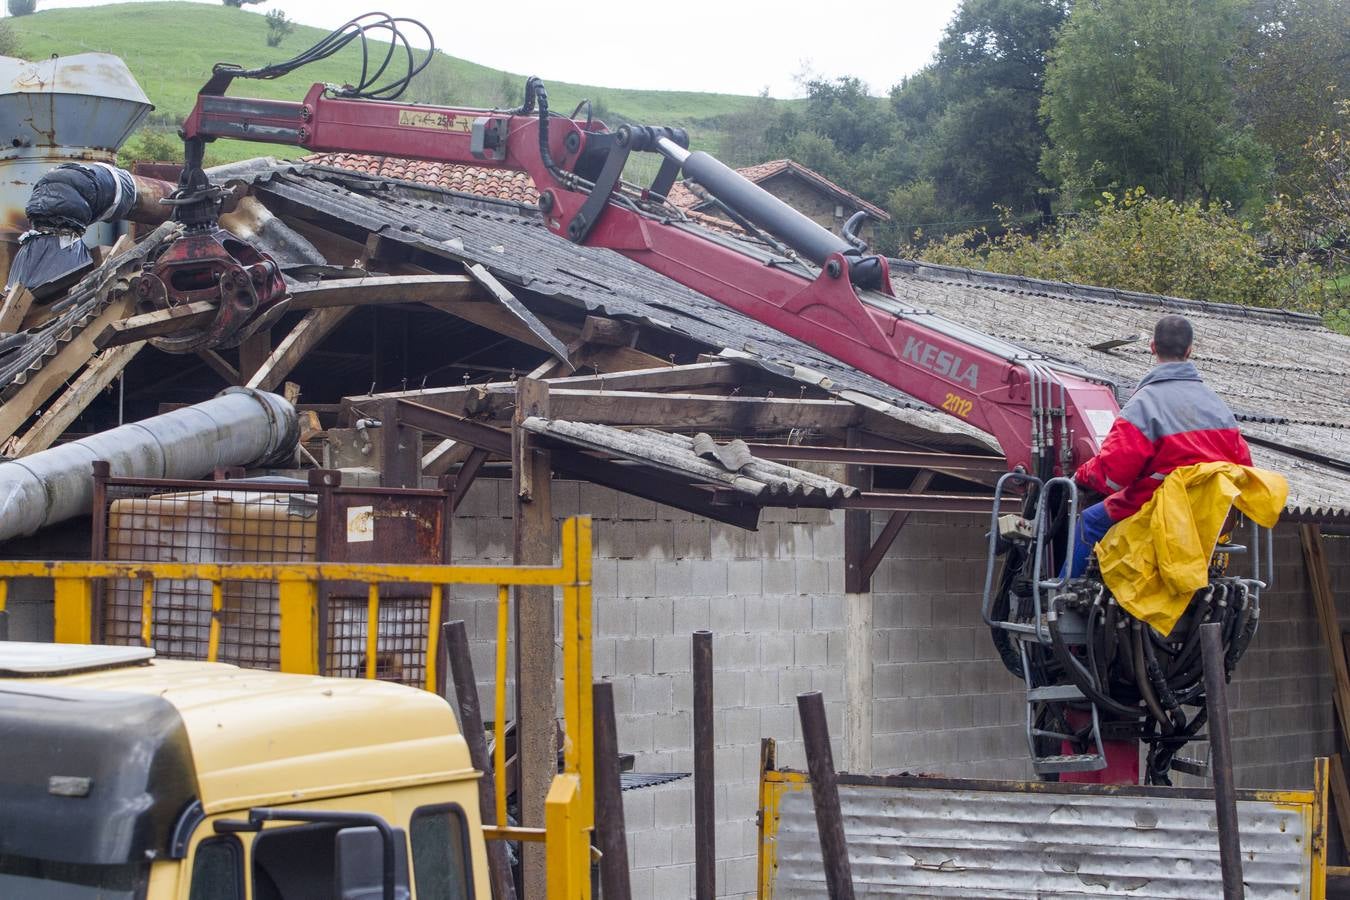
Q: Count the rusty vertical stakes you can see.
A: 5